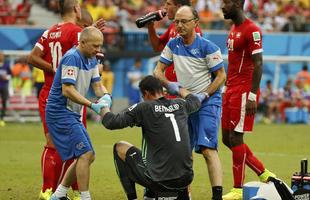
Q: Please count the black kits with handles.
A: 1